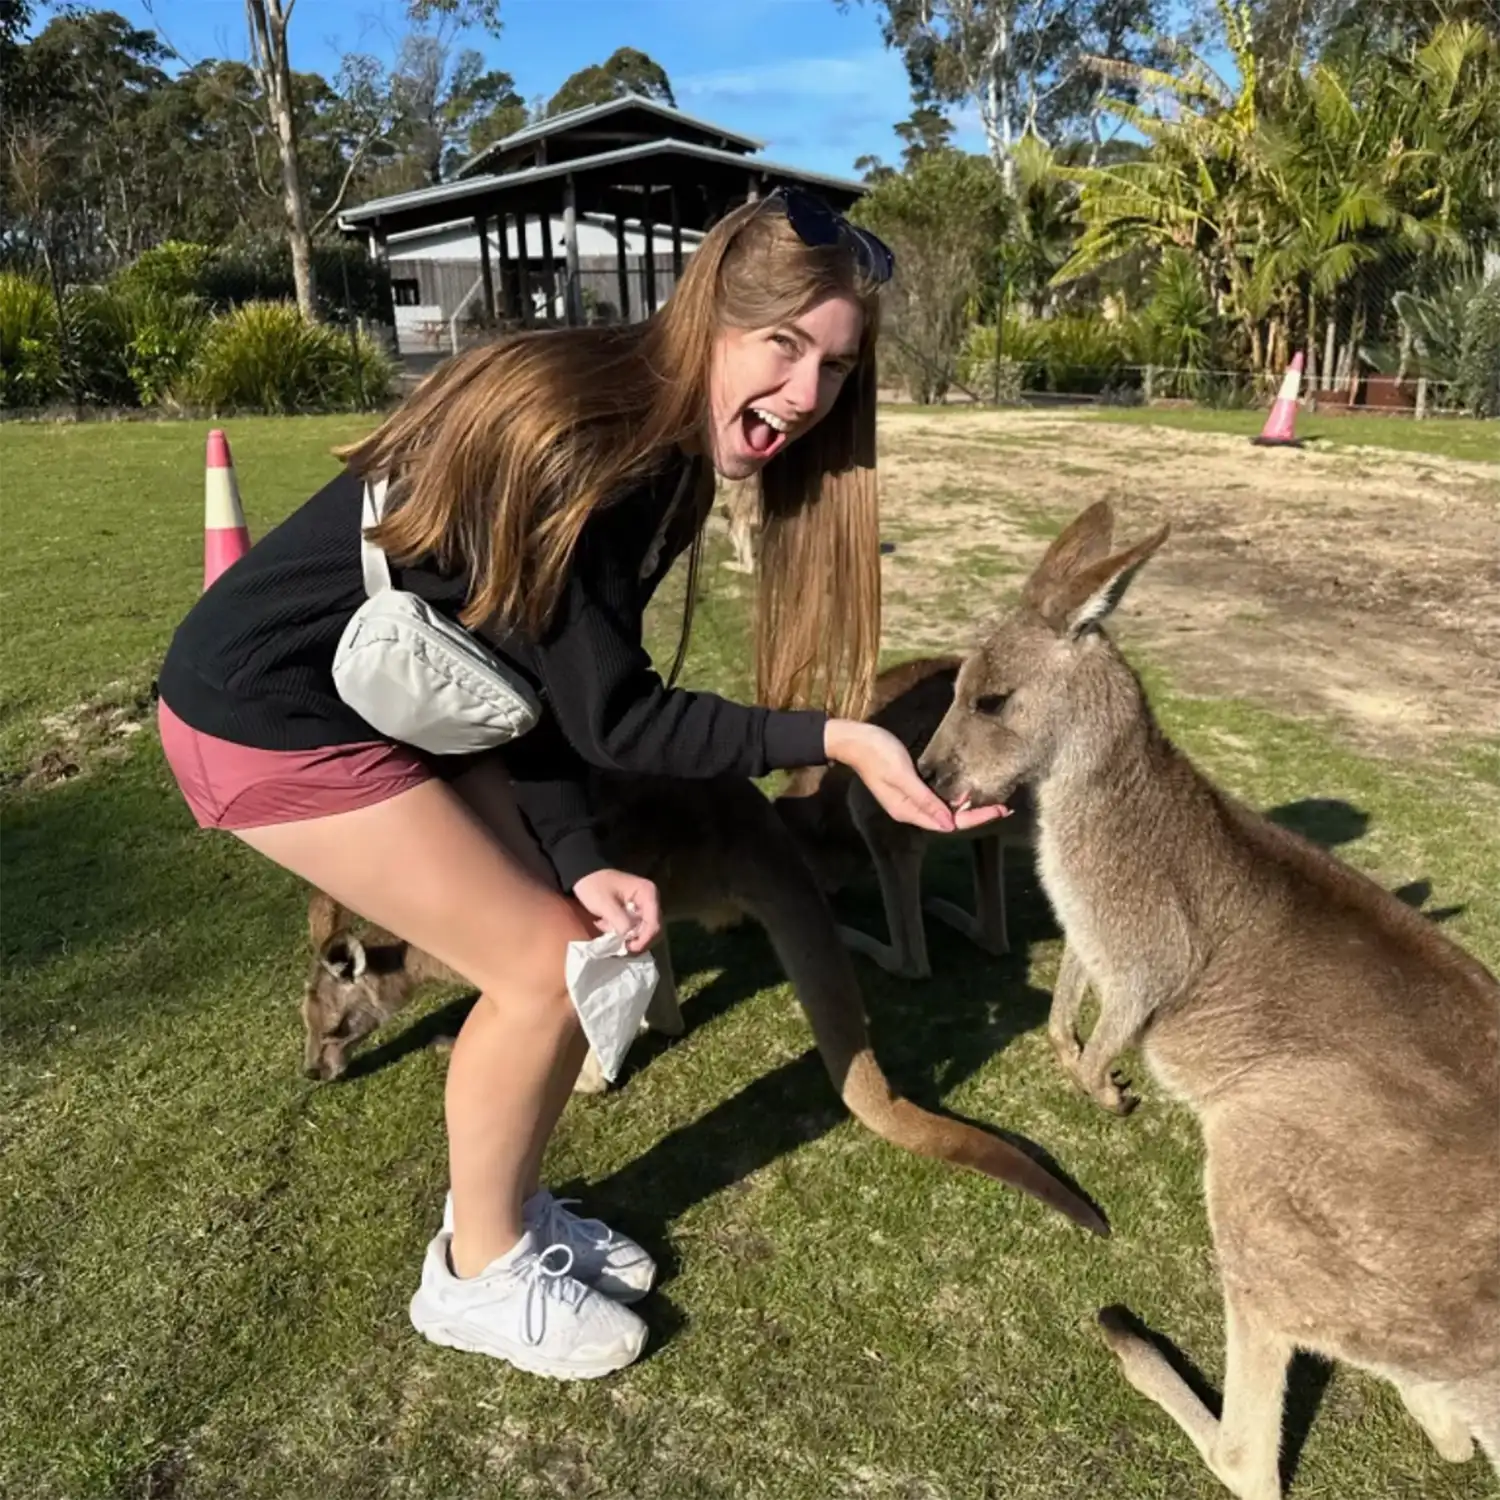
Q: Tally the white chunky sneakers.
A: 2